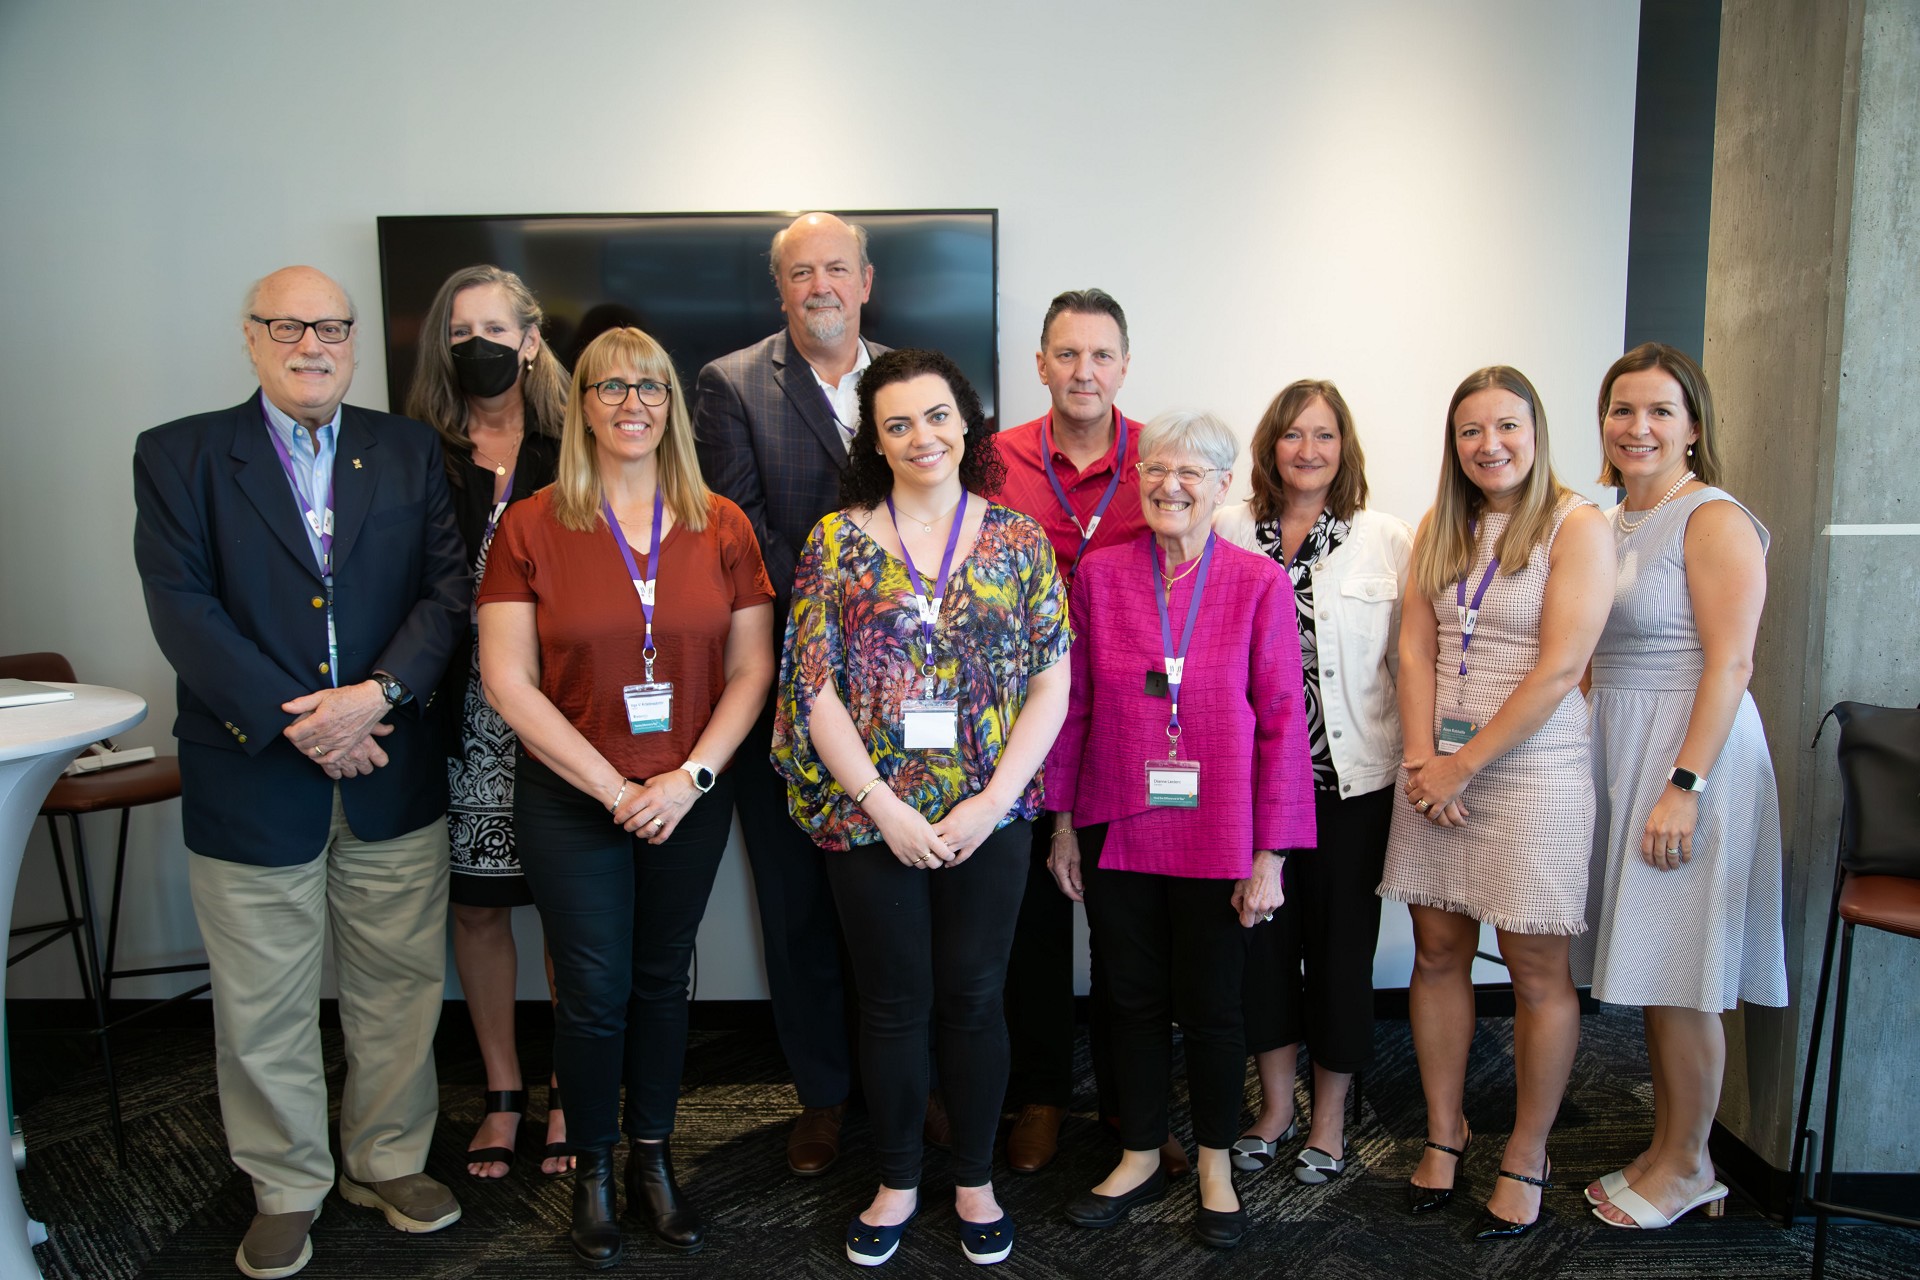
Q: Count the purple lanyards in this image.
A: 9